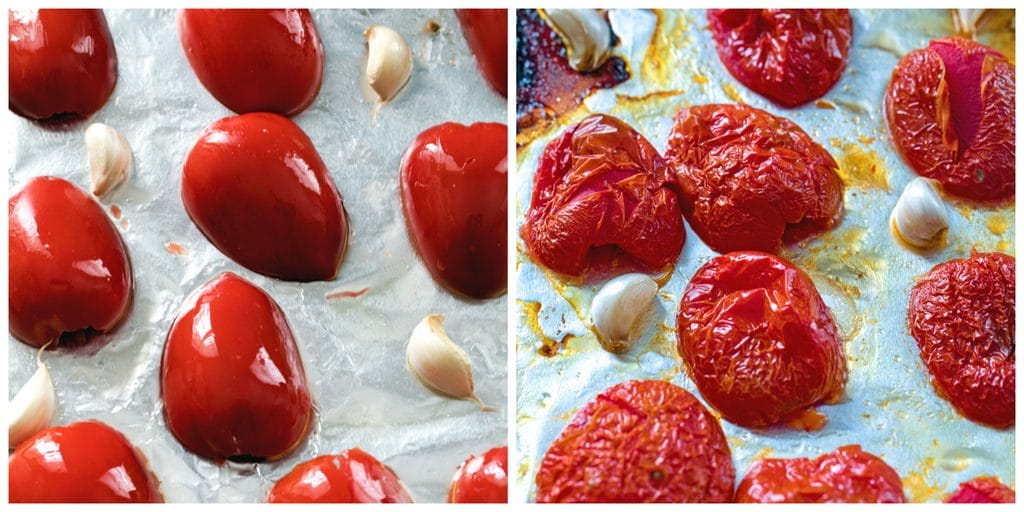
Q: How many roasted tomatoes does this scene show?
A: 9